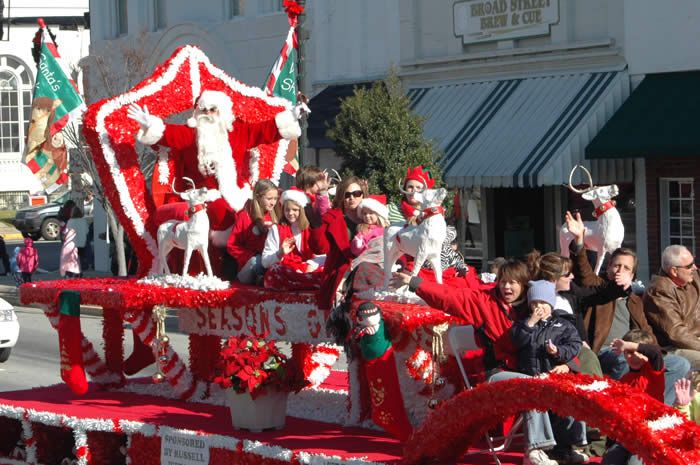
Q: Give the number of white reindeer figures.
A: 3